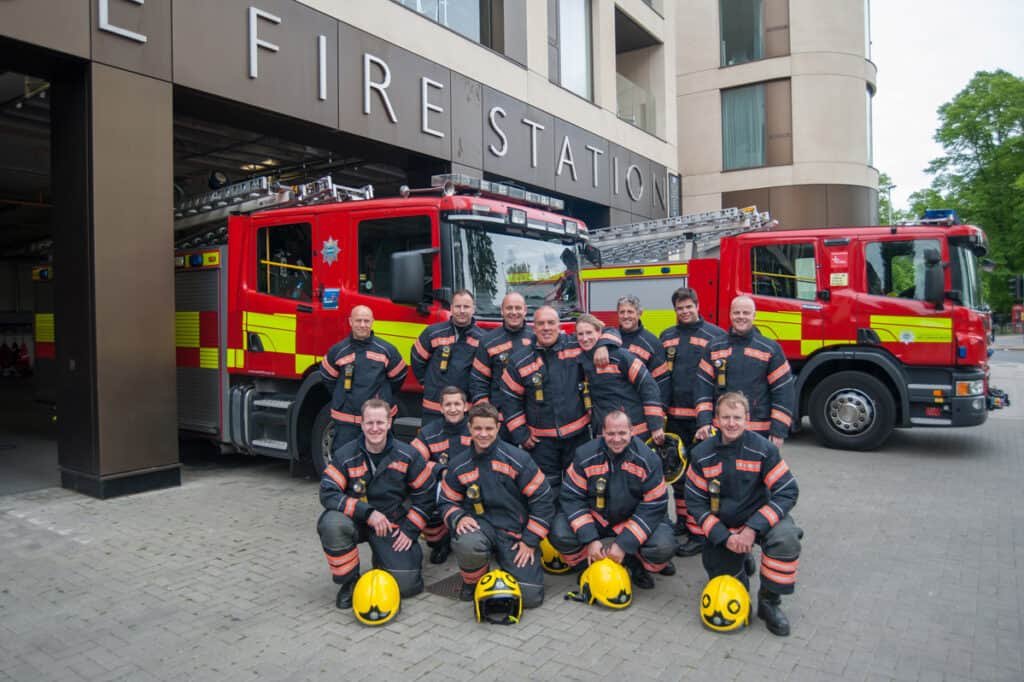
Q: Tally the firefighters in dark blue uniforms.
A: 13